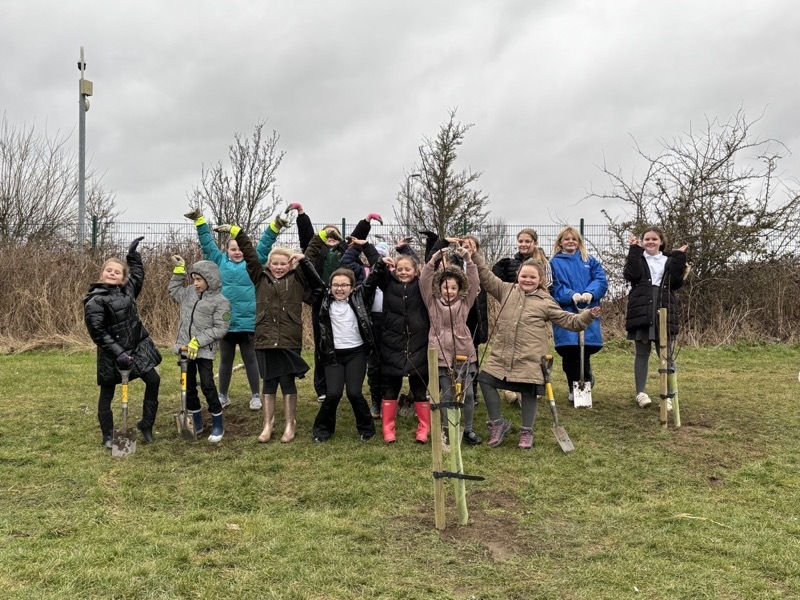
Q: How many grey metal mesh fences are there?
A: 1